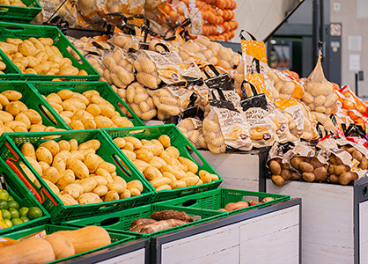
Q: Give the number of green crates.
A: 11